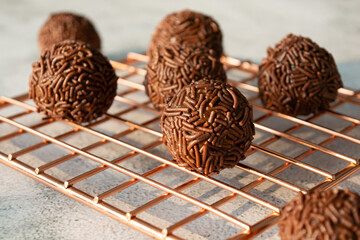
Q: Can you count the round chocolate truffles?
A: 7